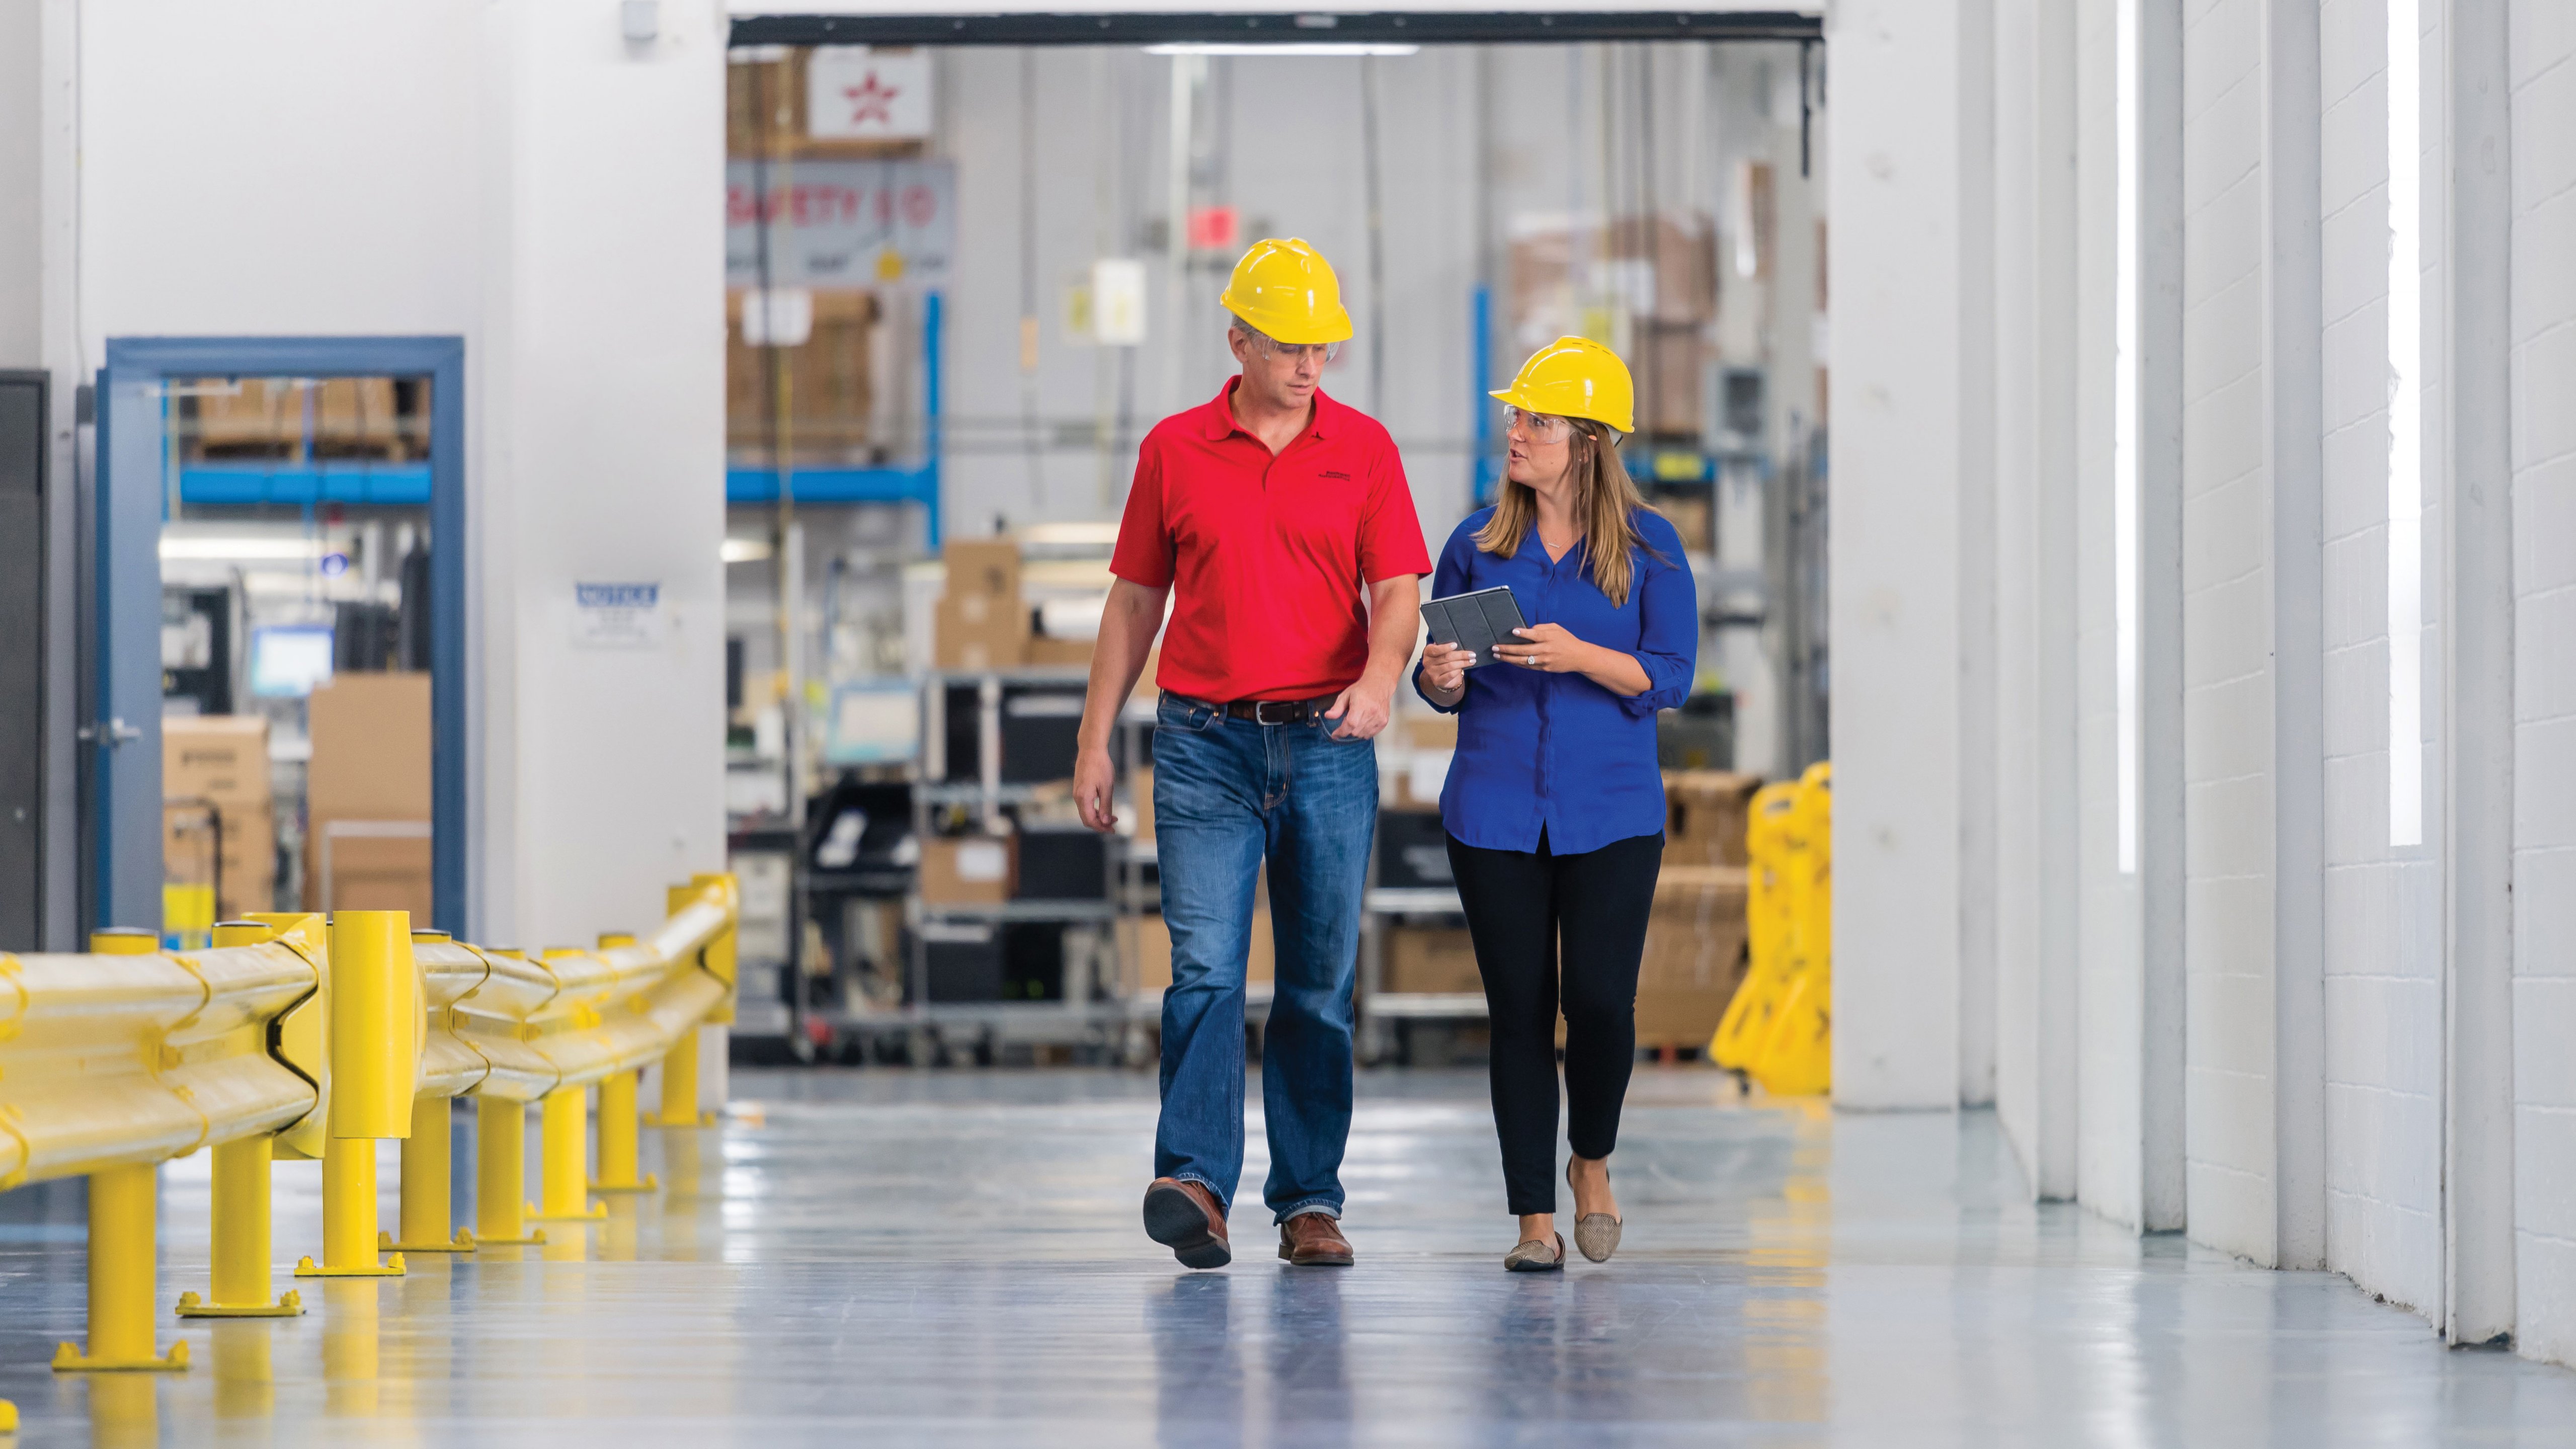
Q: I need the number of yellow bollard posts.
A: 8